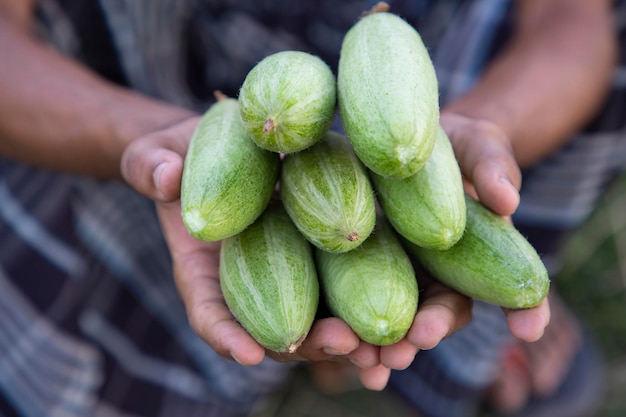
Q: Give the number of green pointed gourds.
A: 8